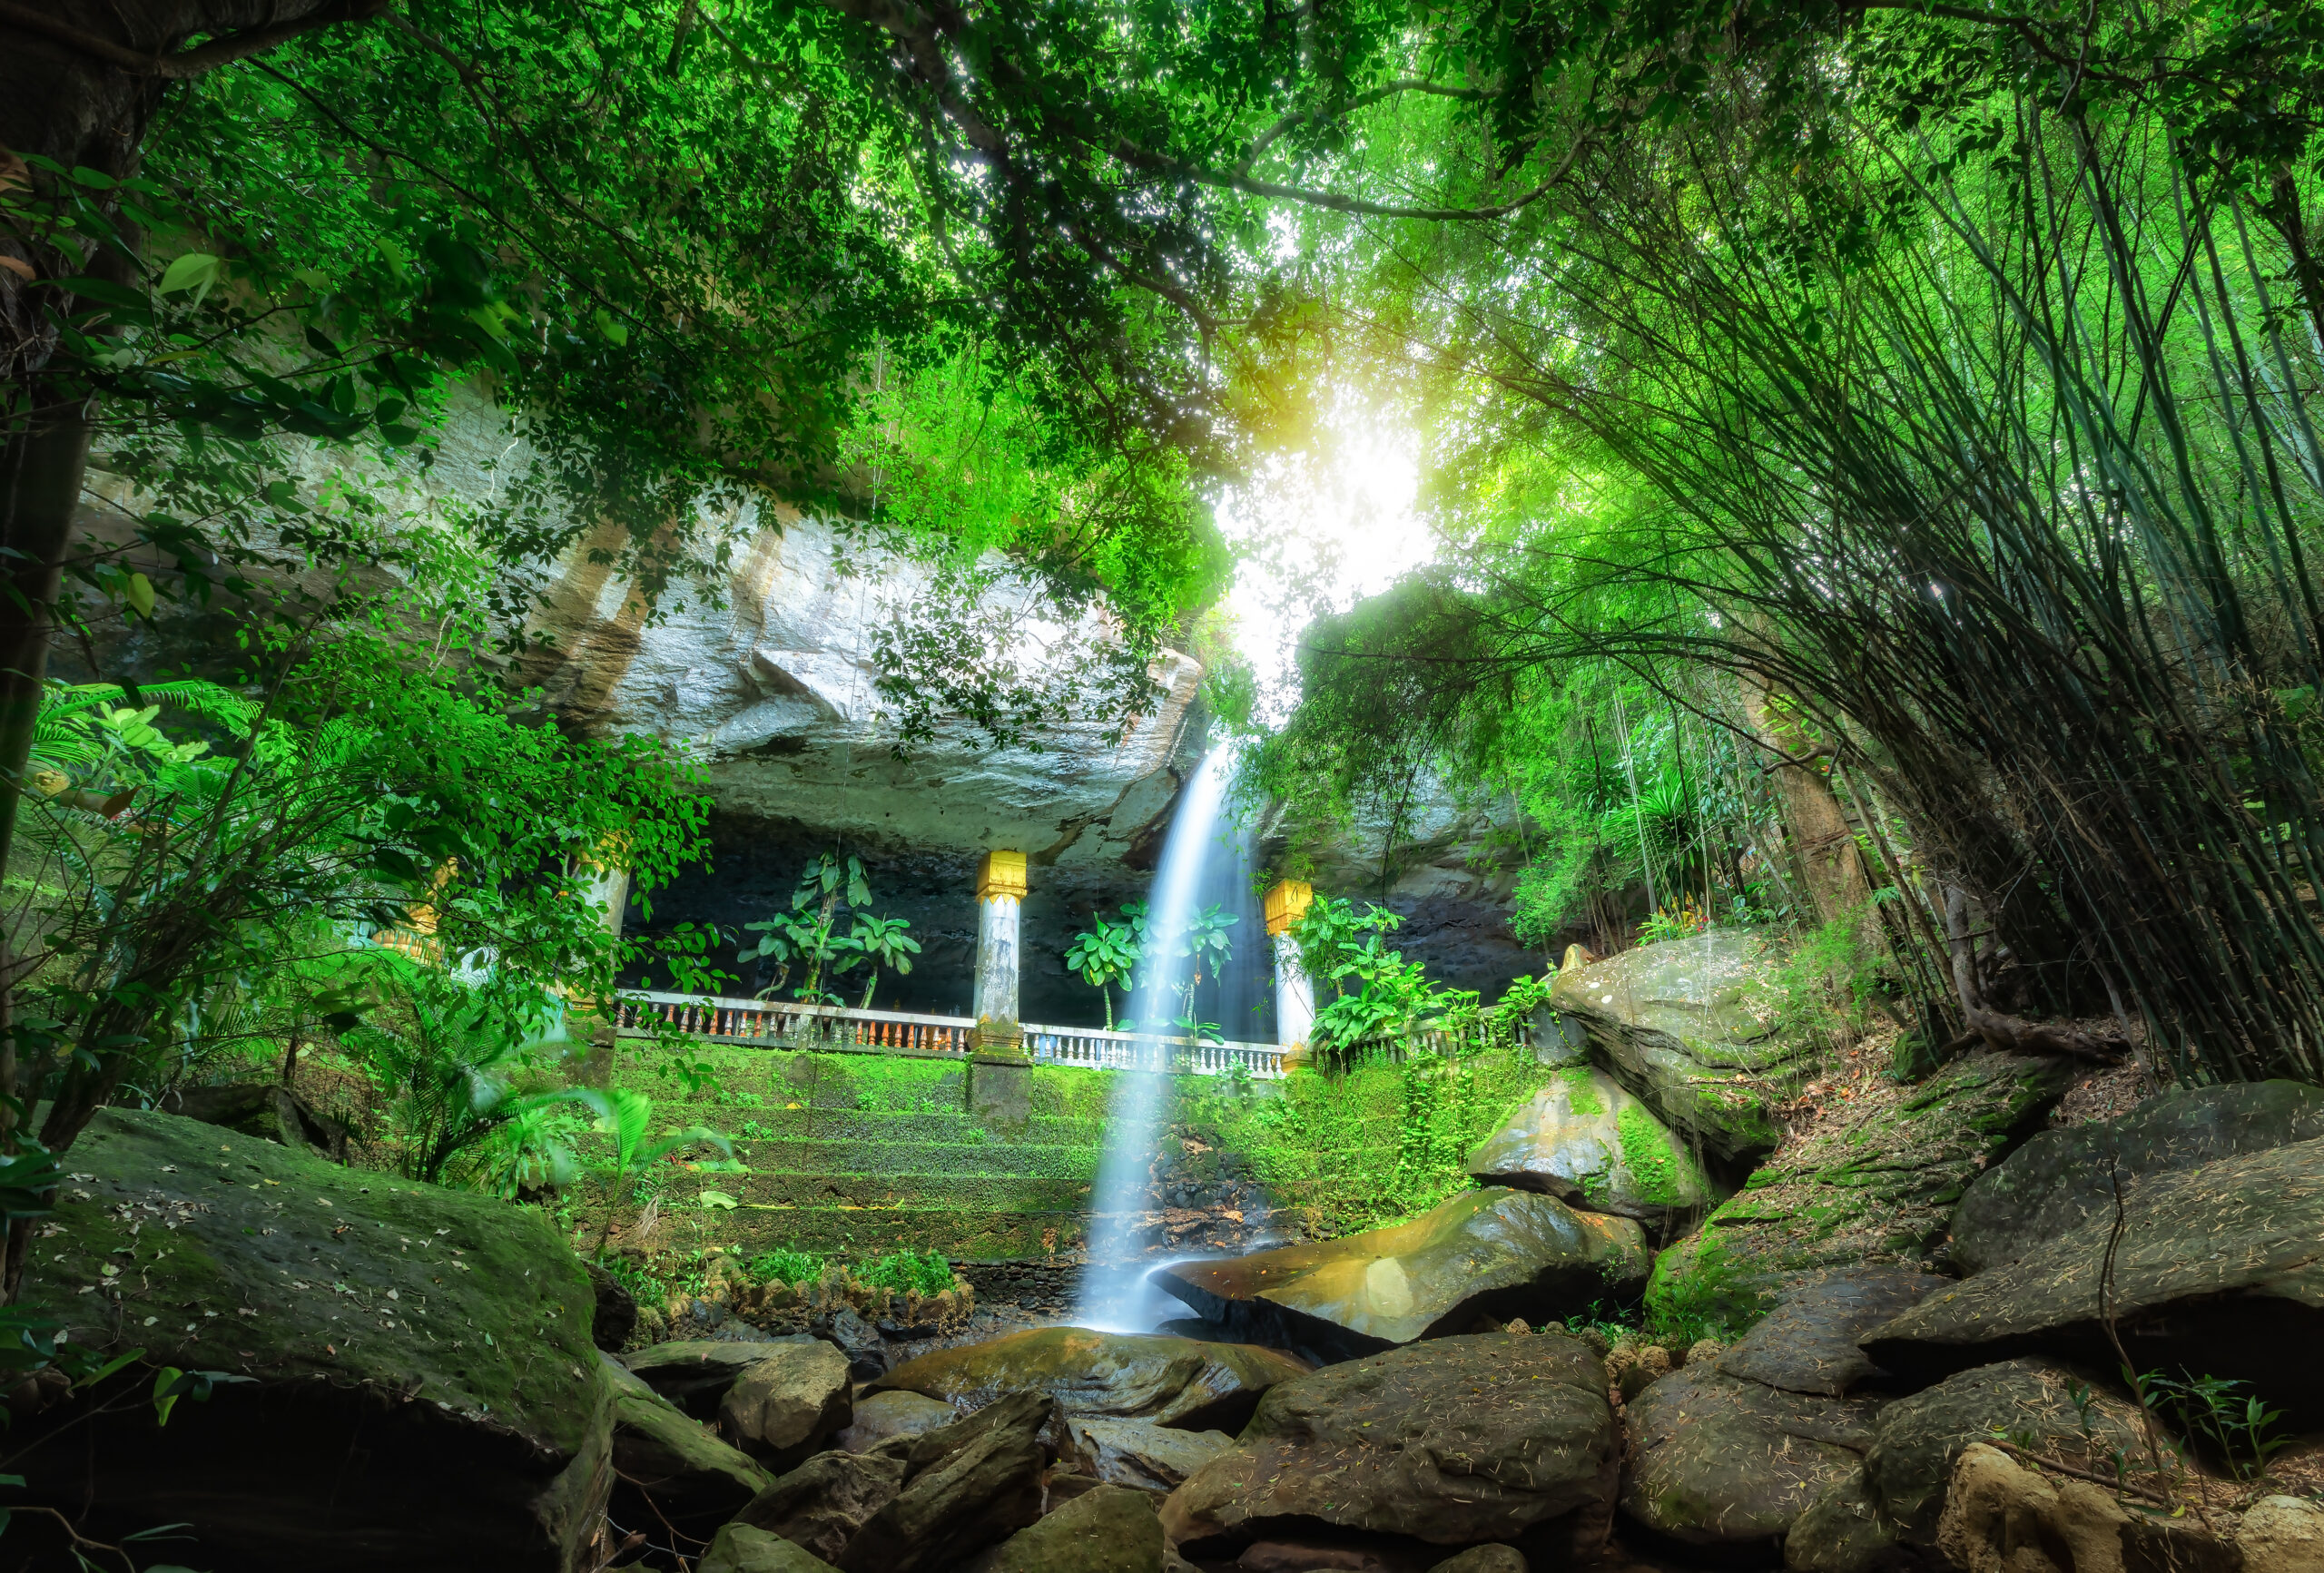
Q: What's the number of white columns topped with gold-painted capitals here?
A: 3